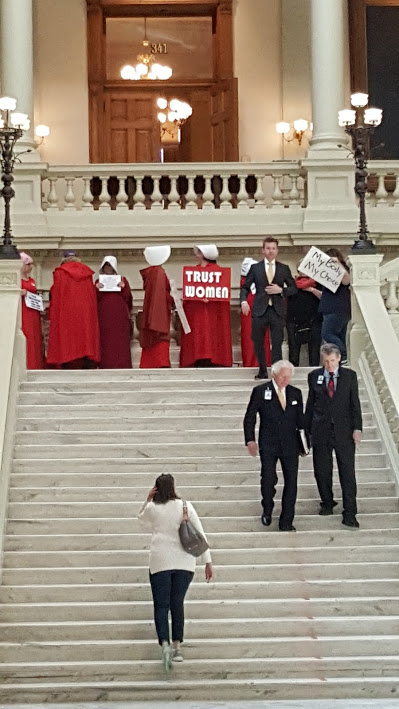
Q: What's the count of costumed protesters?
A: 6